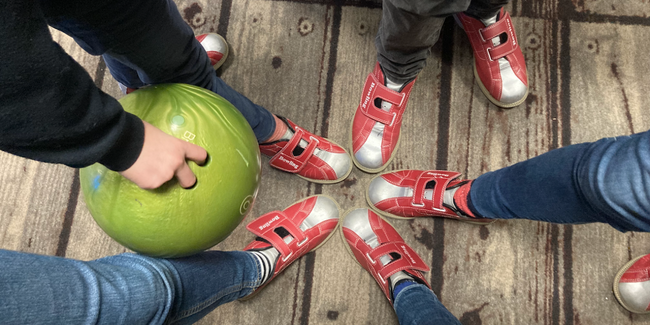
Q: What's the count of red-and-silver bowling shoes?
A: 8